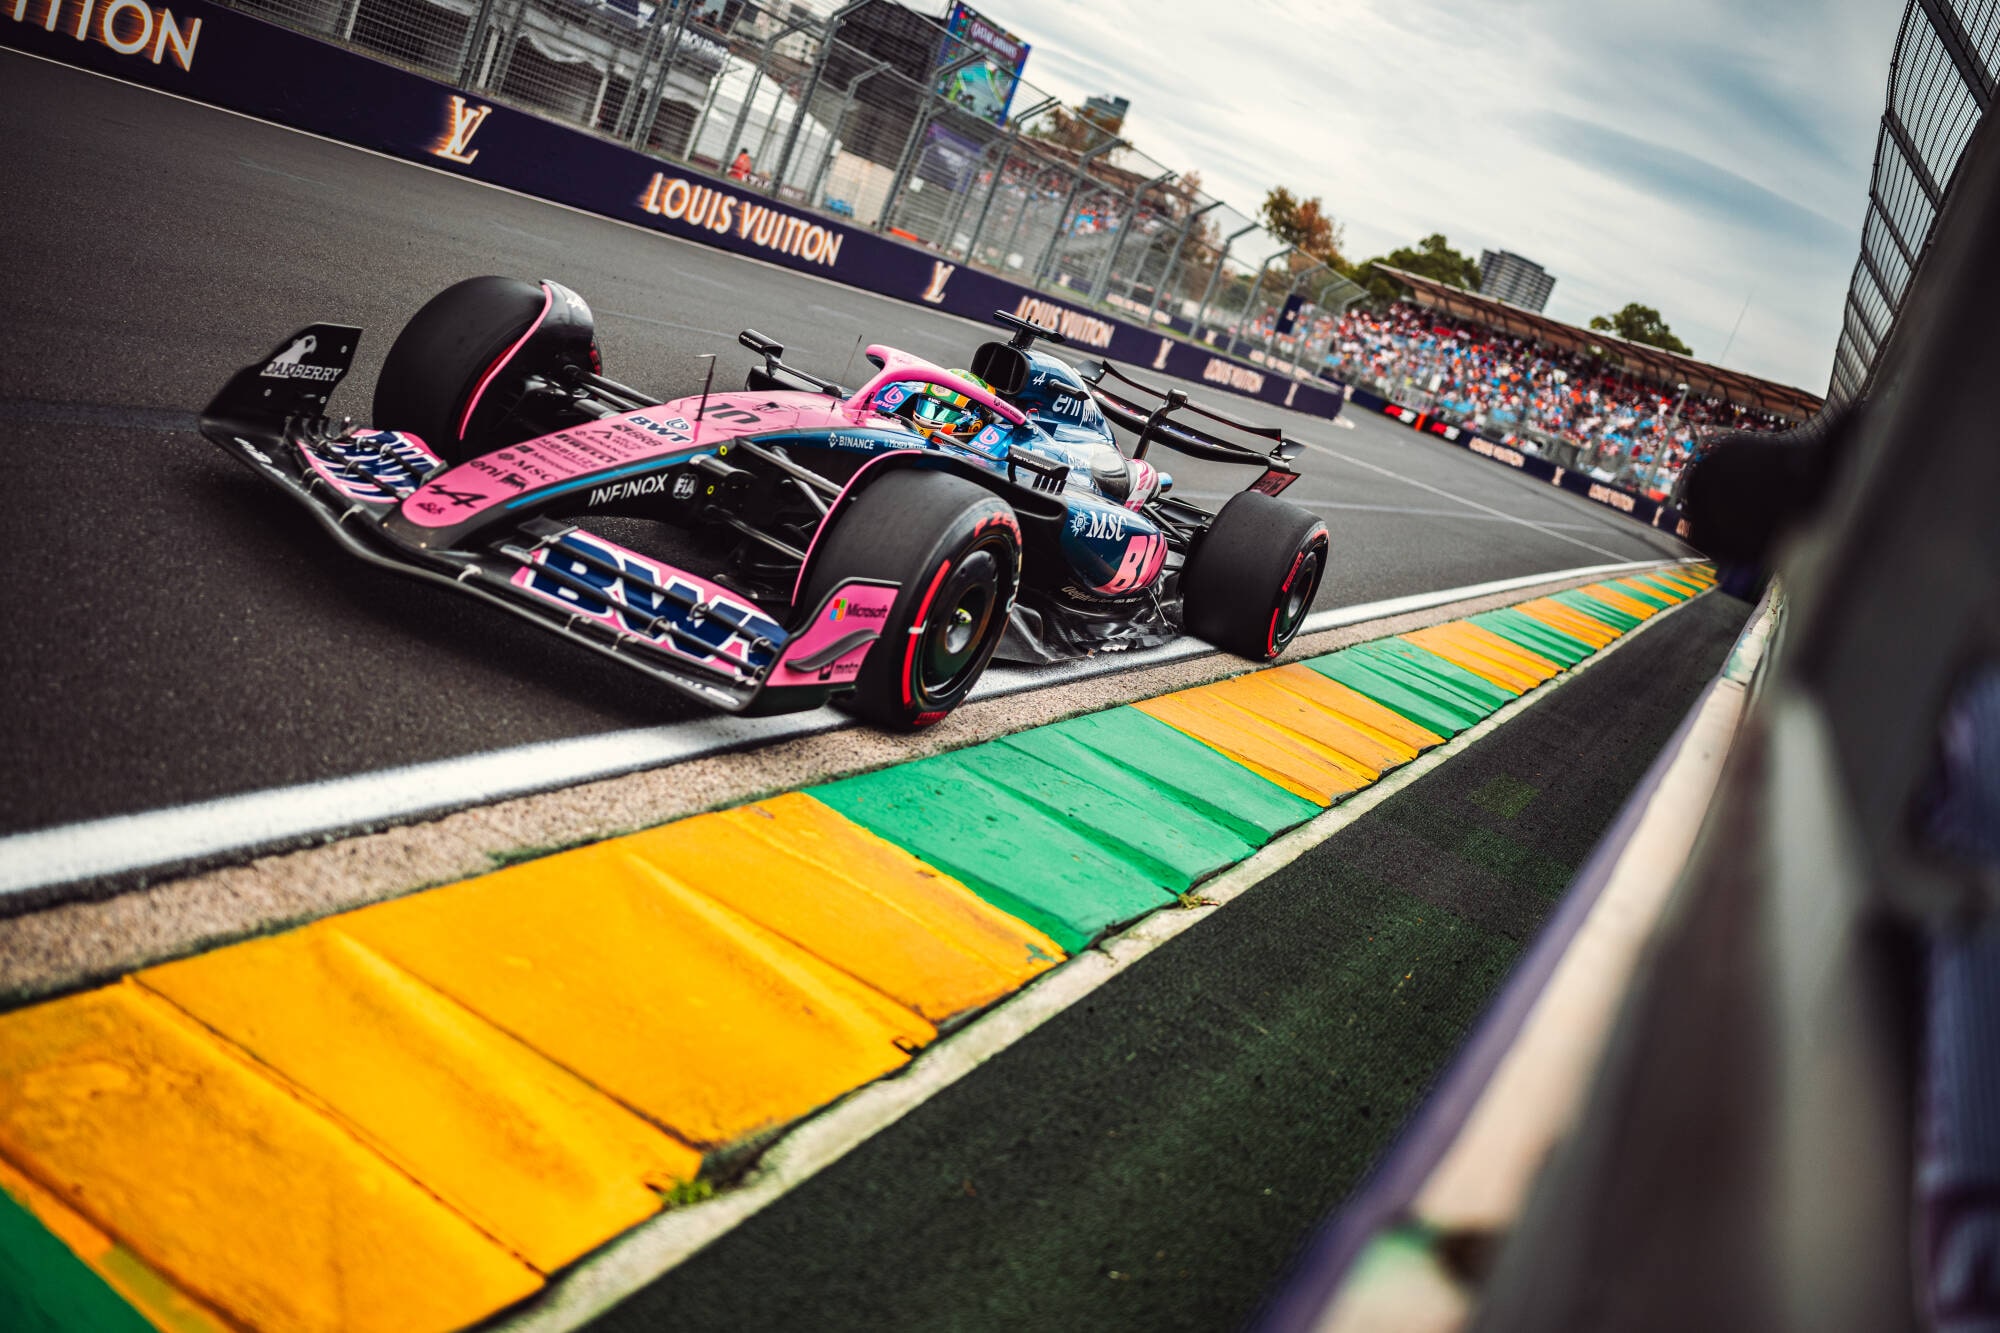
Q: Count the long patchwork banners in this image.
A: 0